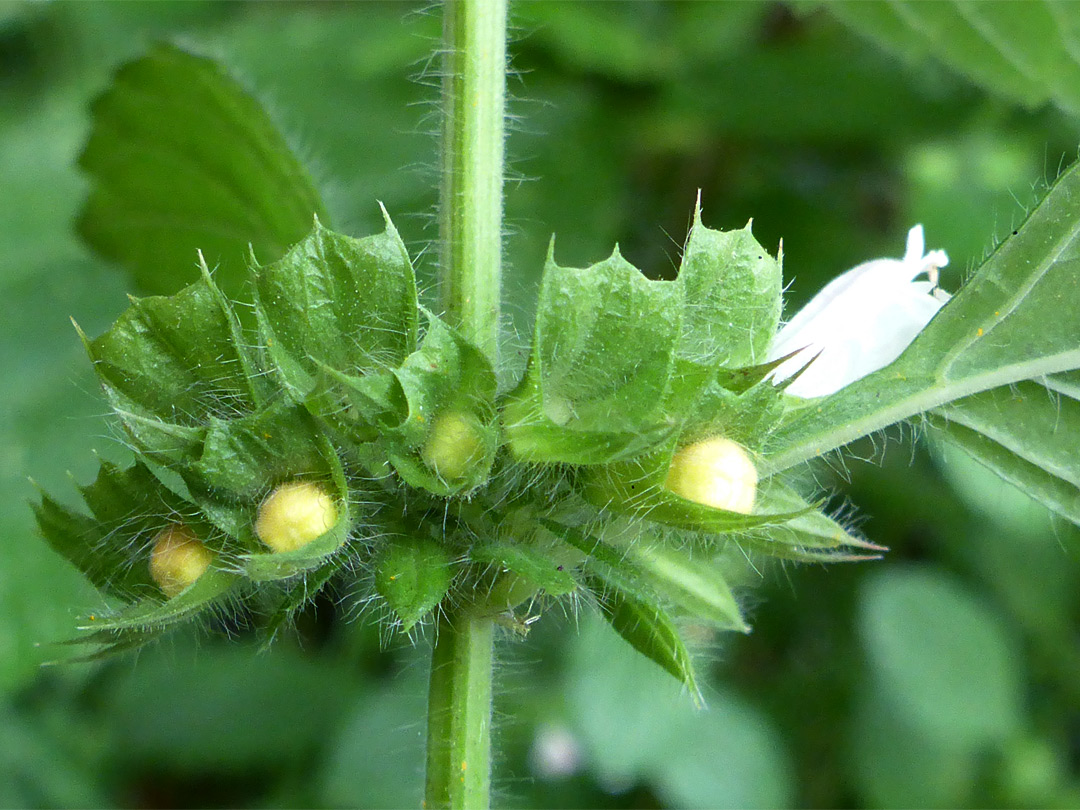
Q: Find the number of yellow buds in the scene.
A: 4